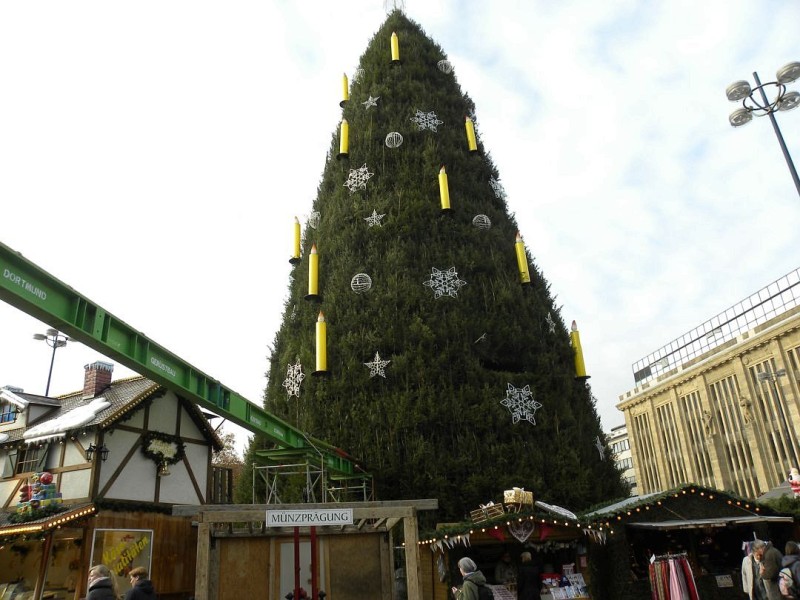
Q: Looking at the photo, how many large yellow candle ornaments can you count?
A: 10